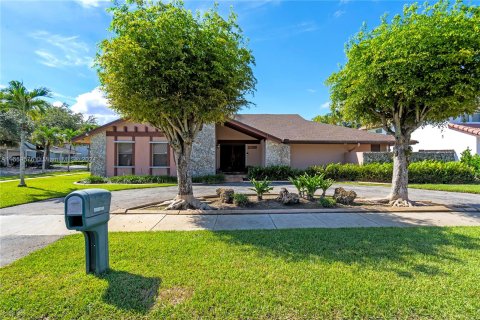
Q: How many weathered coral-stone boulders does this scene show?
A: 3